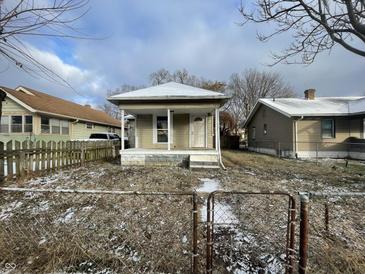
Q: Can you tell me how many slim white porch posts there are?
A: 3